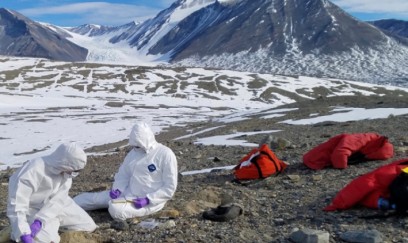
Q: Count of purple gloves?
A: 4